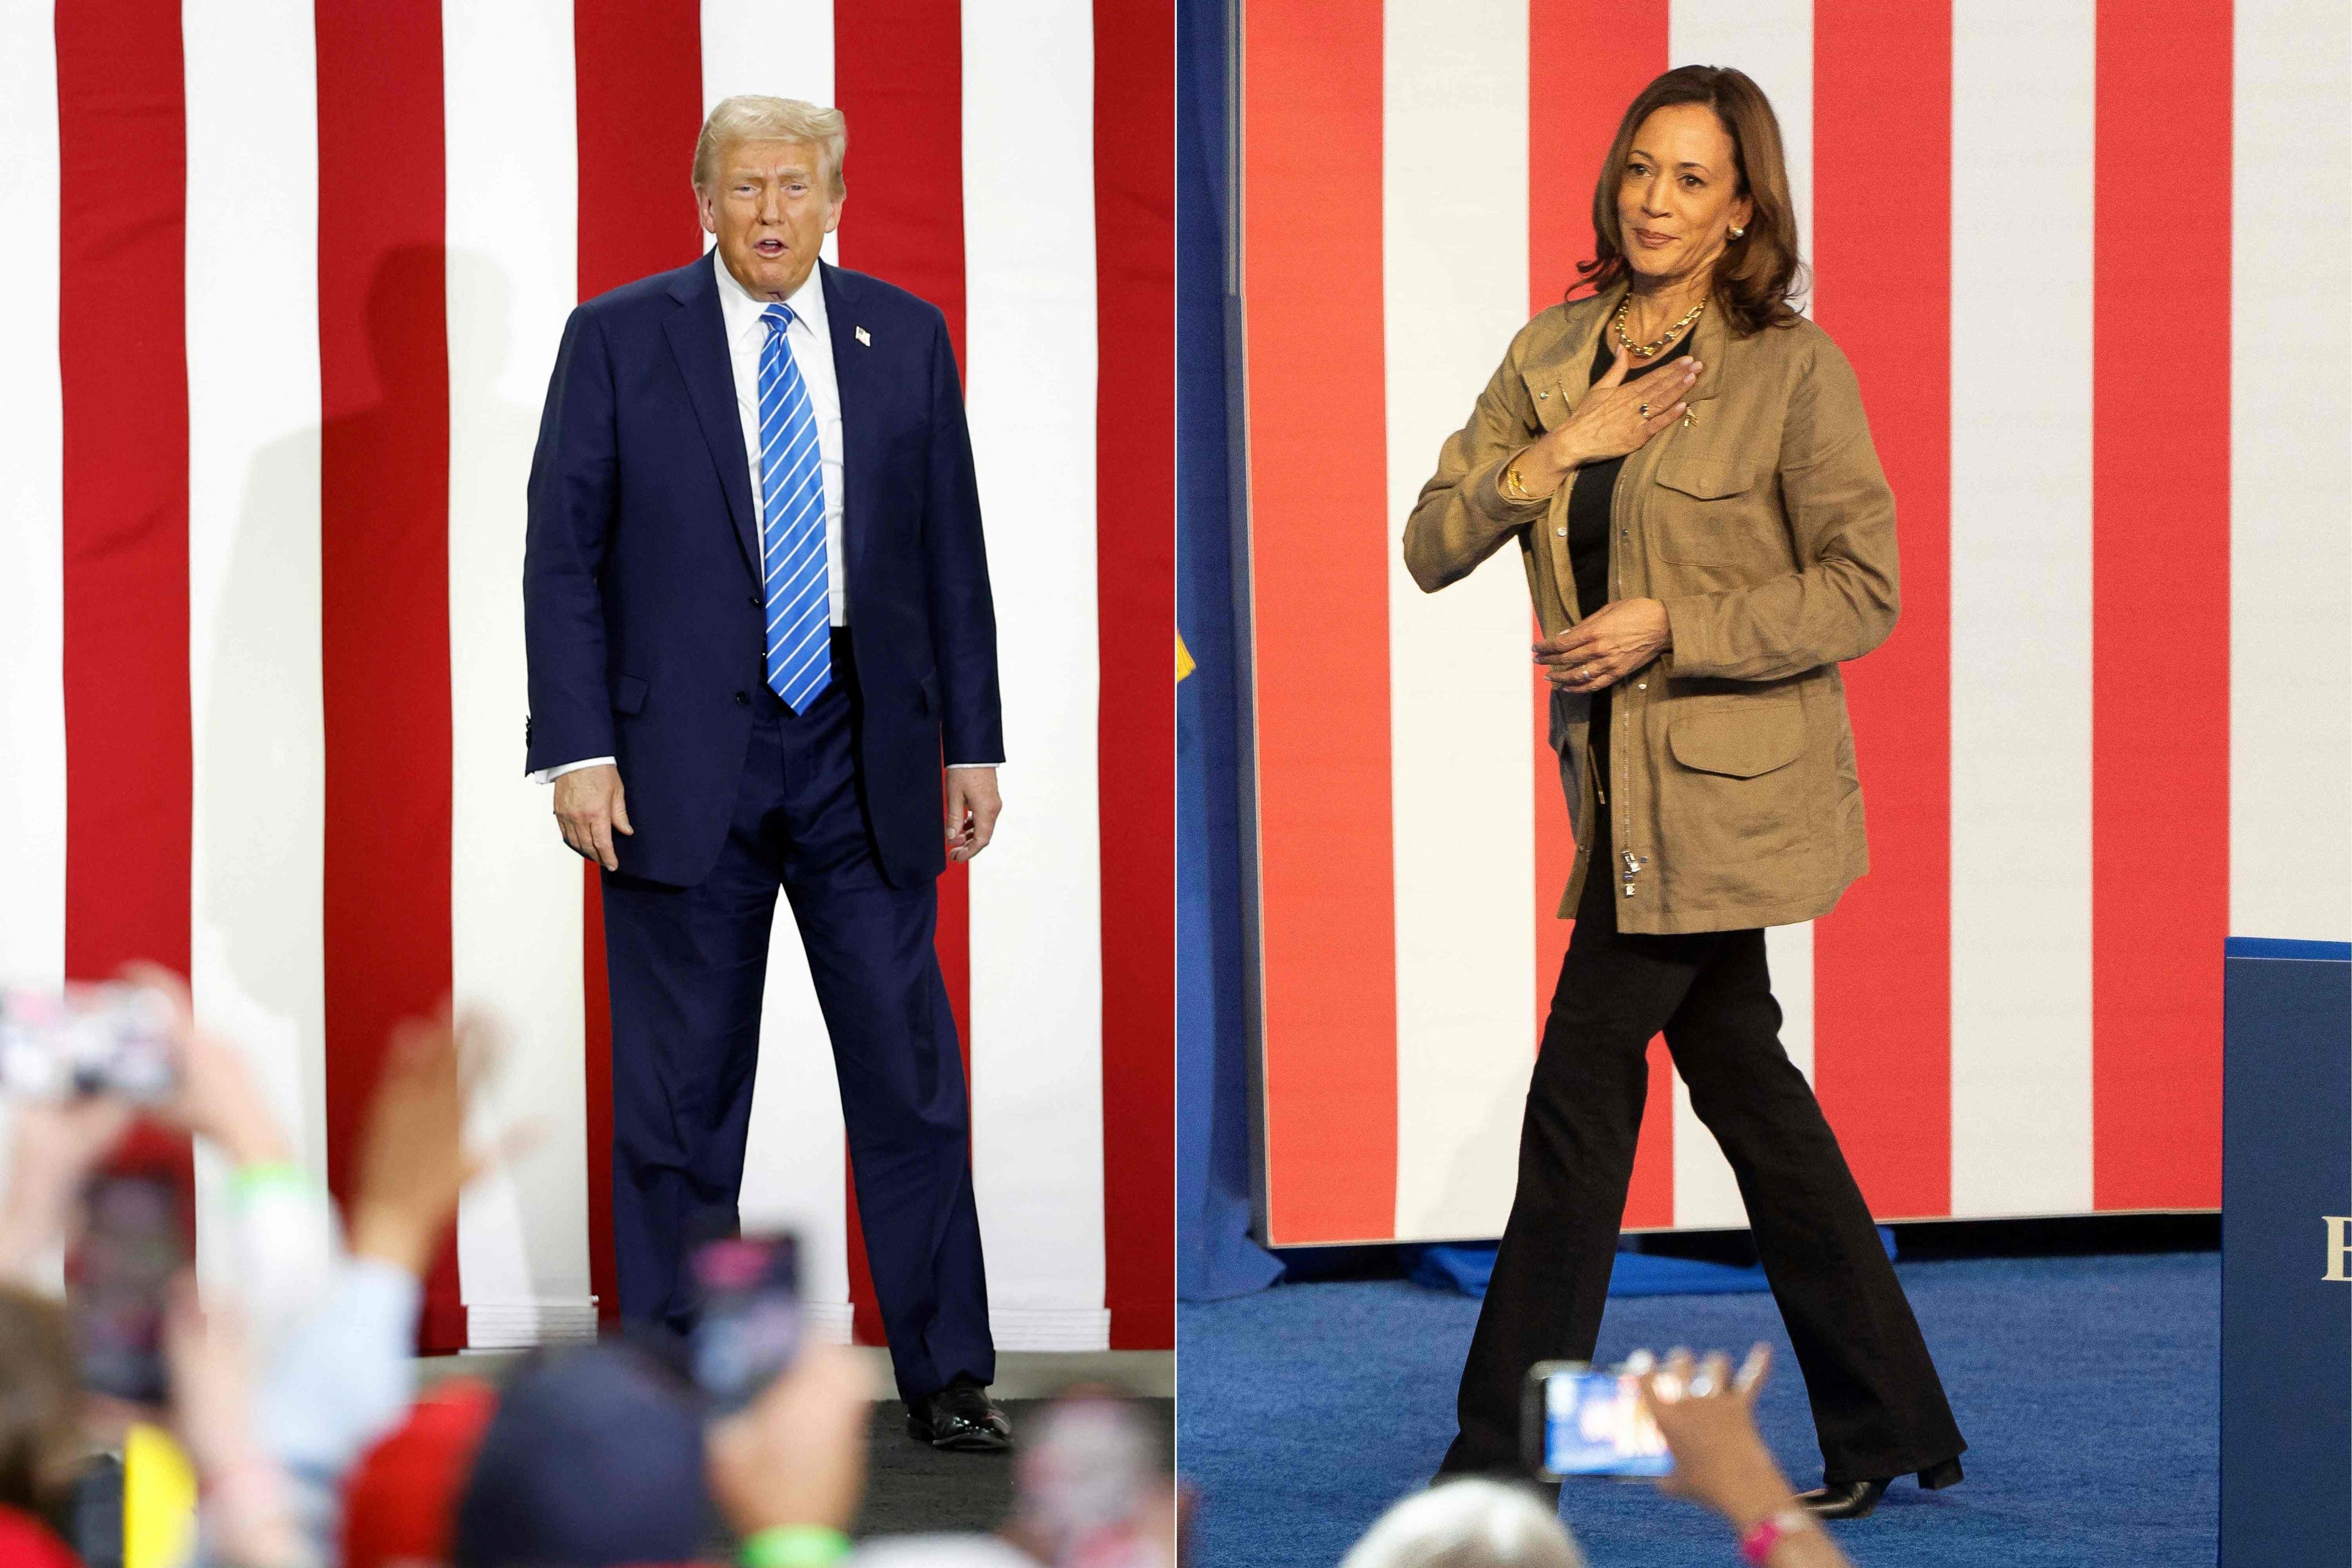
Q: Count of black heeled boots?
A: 1